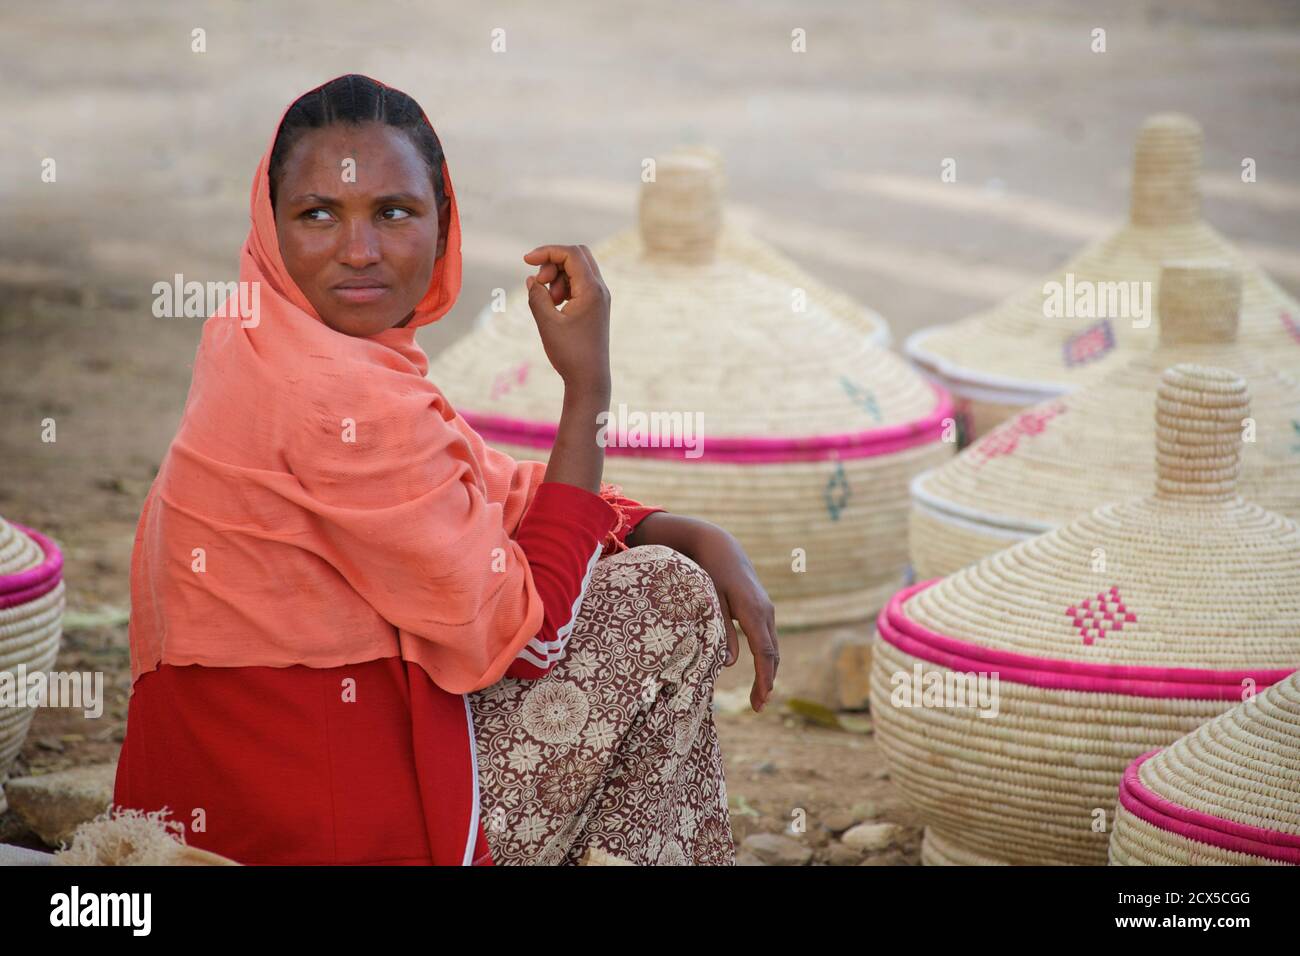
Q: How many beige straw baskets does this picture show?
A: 7